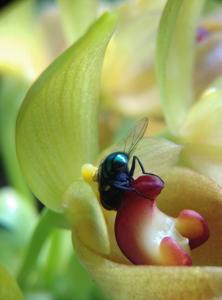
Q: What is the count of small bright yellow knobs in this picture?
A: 1